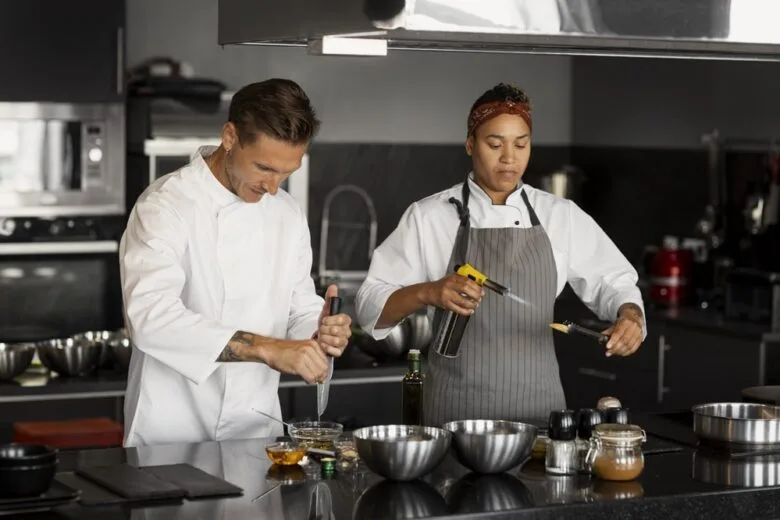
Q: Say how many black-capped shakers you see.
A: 3